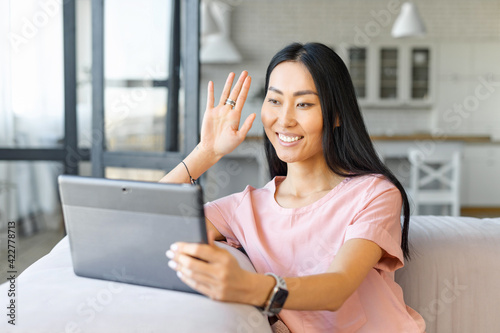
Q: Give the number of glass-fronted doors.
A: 3